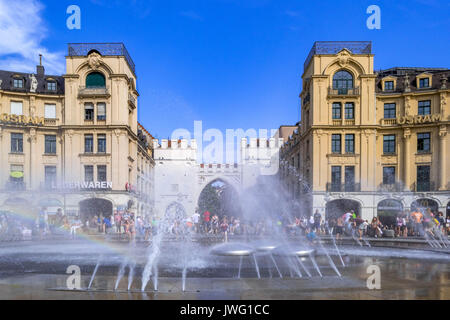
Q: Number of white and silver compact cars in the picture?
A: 0